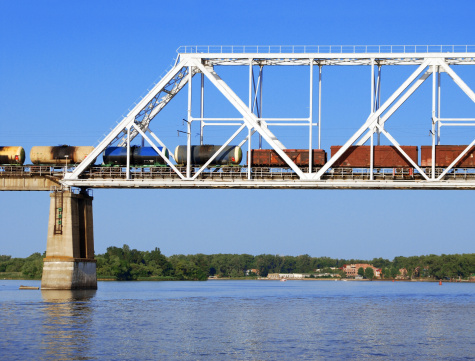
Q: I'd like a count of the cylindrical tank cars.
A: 4